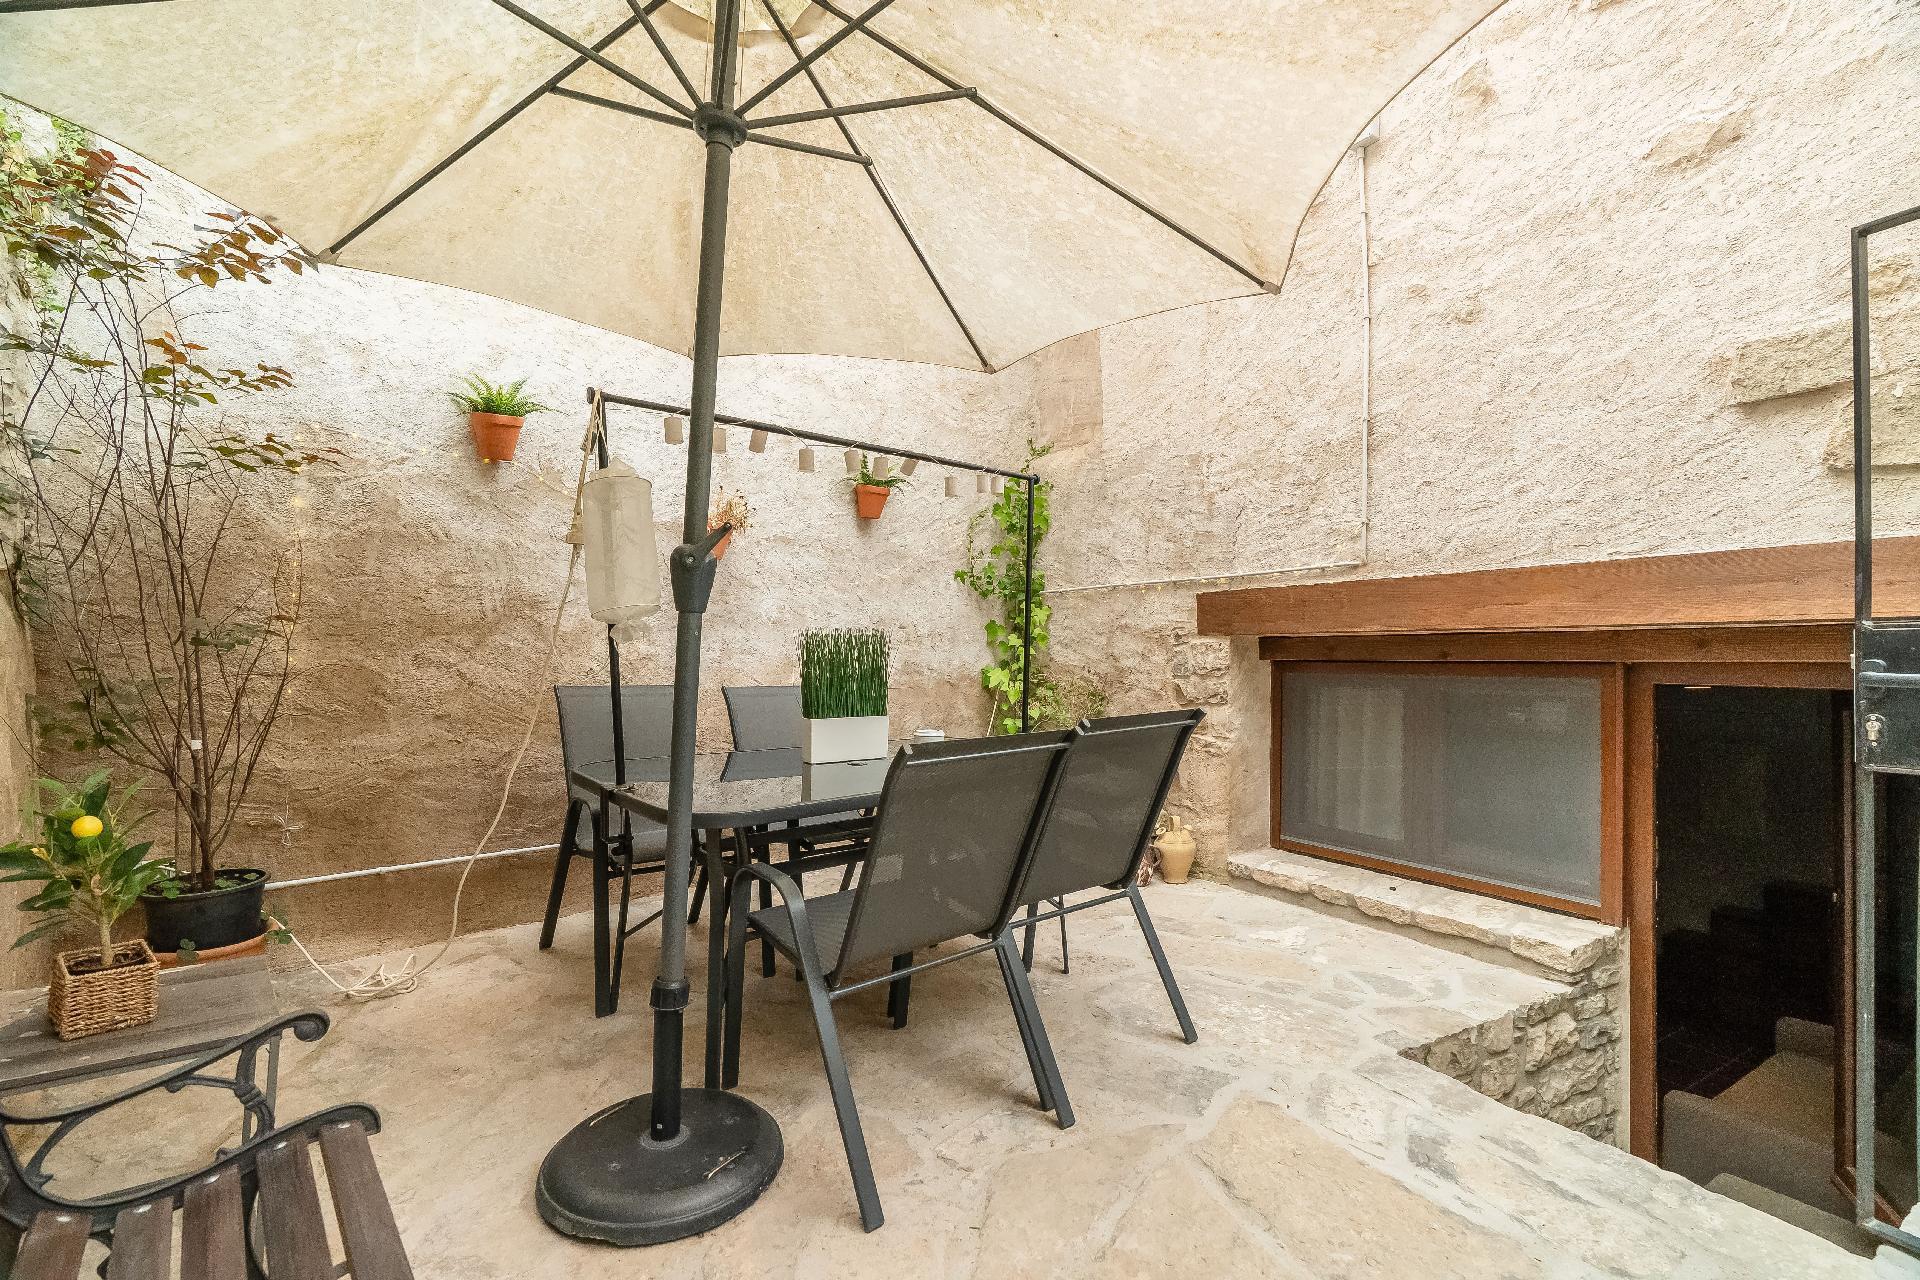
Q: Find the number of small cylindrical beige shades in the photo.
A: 10